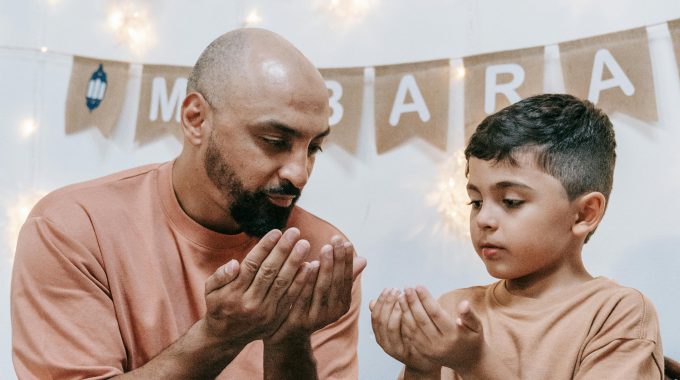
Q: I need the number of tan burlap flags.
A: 7